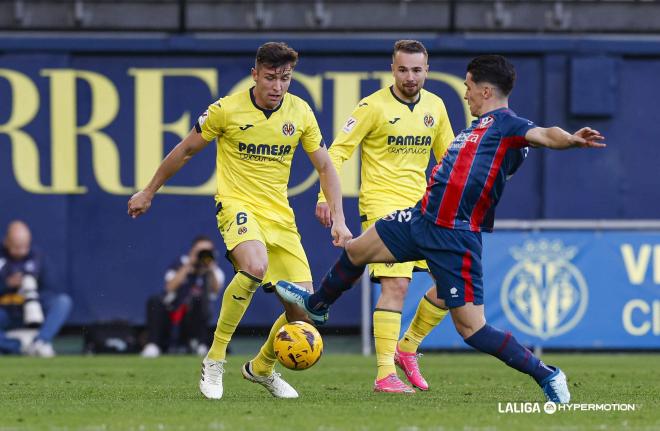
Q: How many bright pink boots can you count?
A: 2